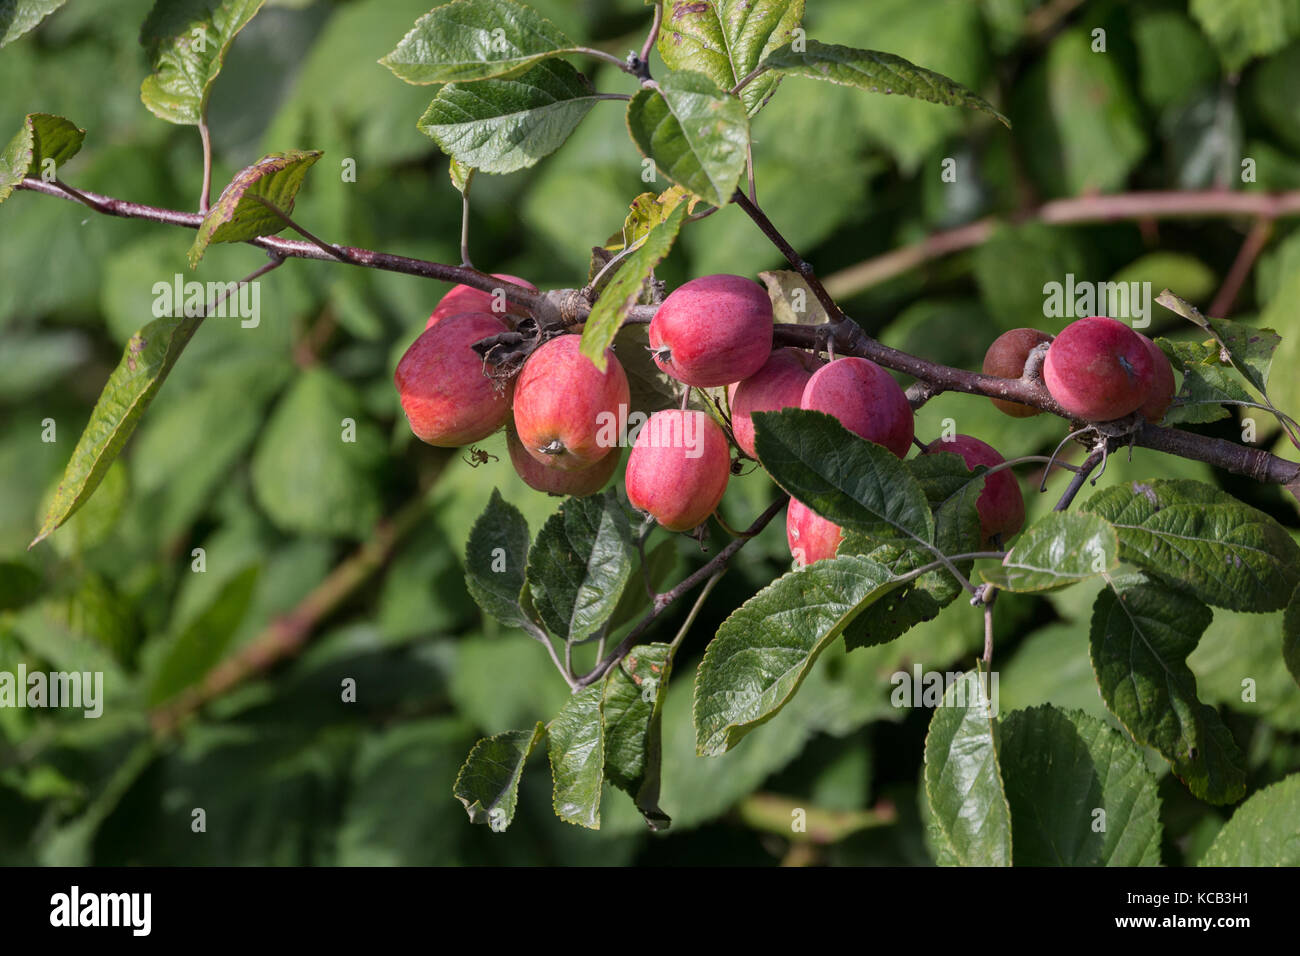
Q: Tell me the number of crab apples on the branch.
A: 13